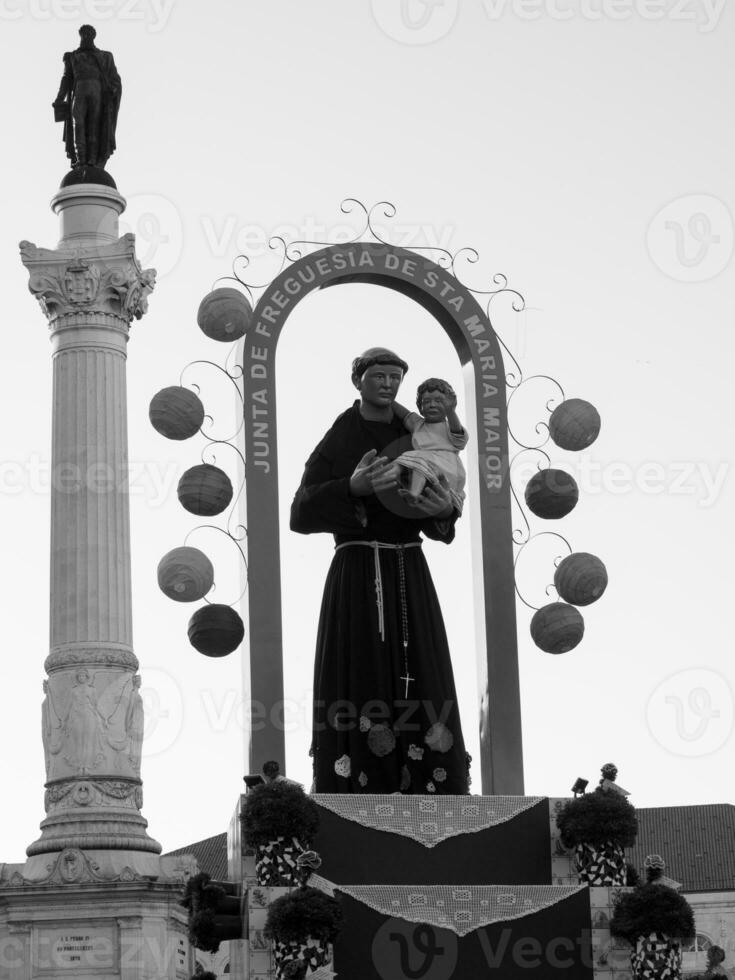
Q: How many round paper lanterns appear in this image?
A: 9